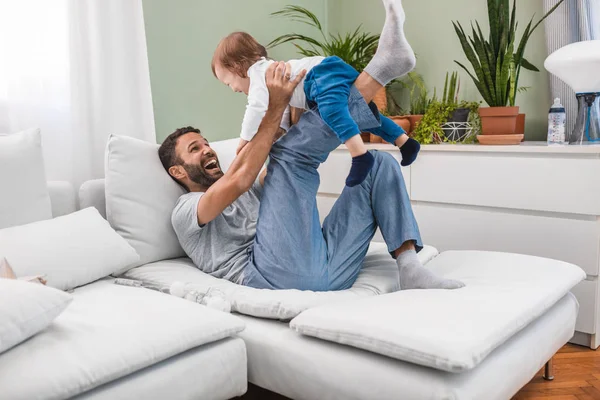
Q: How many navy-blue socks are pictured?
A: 2